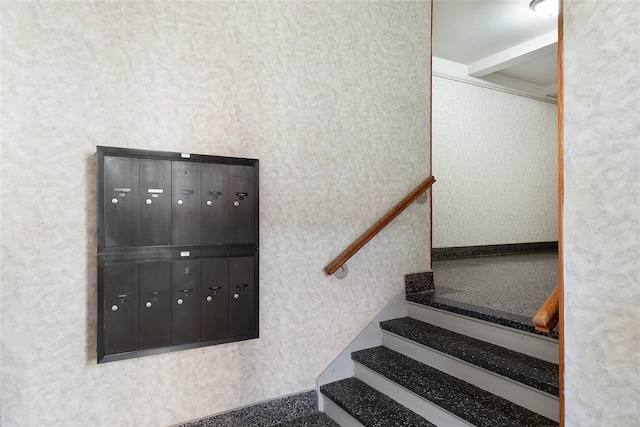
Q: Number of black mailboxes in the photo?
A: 10